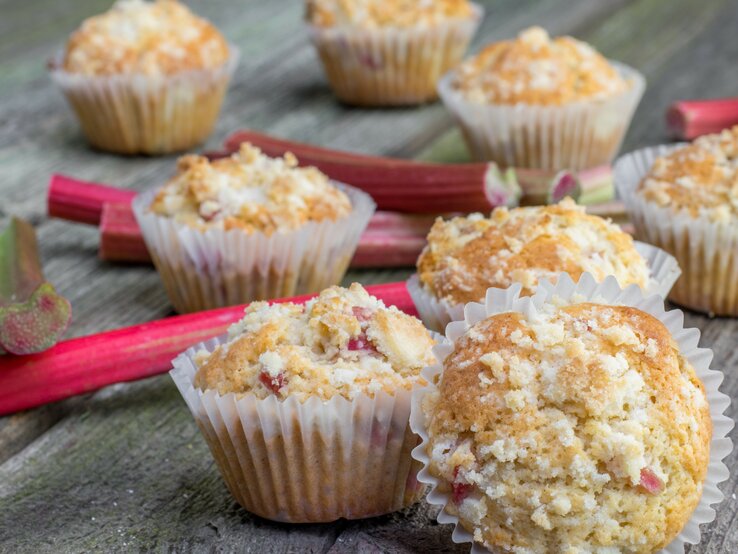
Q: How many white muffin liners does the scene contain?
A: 8